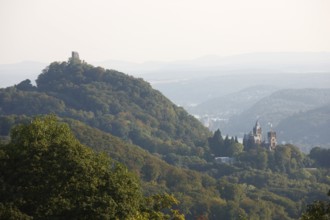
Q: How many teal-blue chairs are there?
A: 0